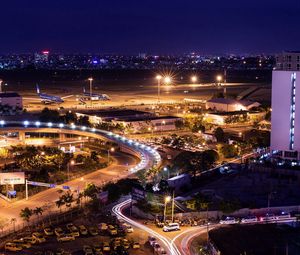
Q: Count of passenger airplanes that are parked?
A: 2